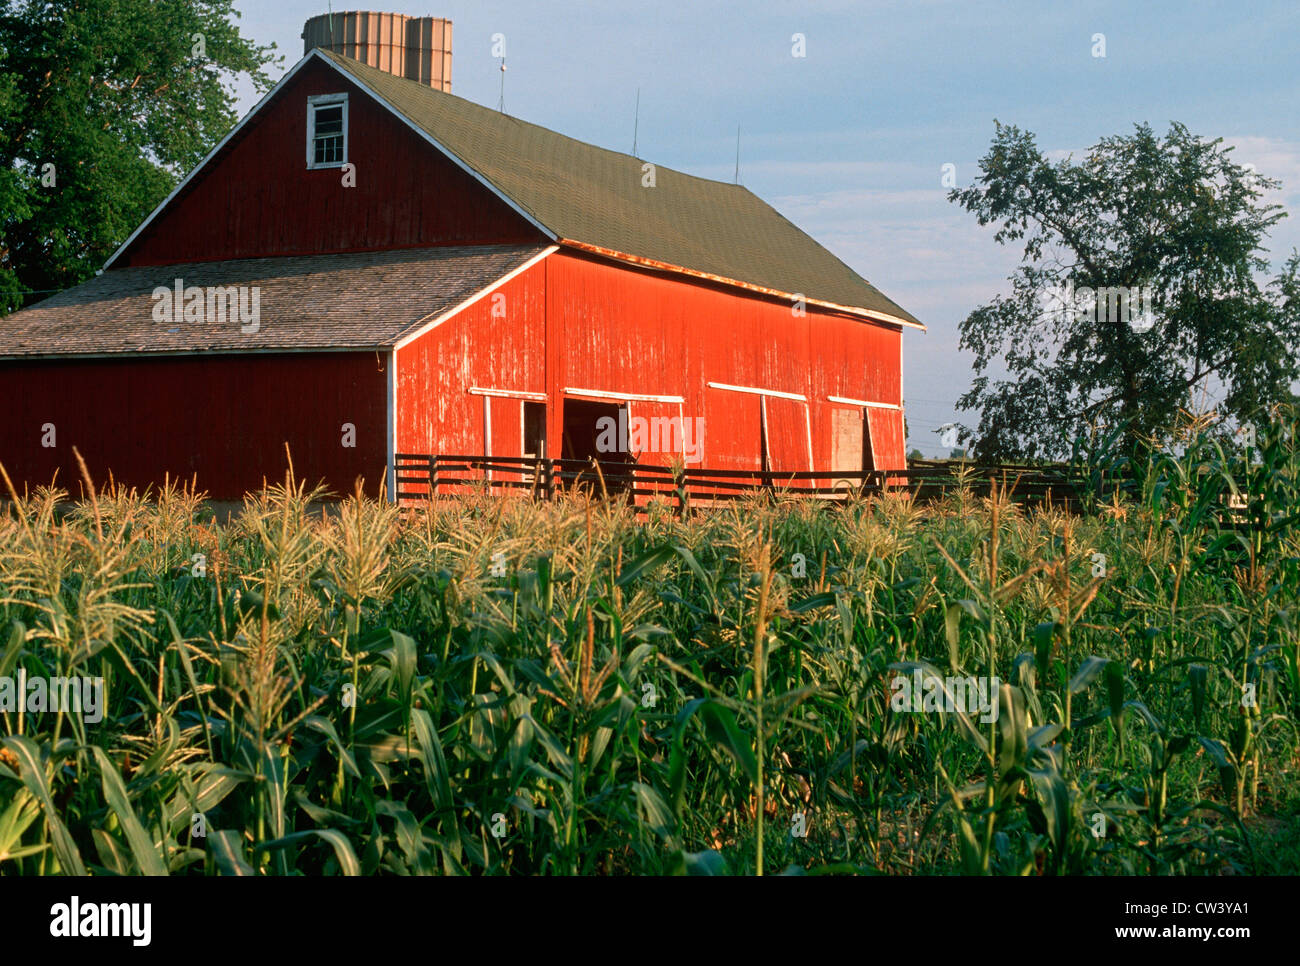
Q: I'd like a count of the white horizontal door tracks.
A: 4